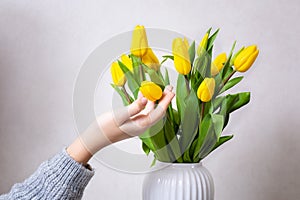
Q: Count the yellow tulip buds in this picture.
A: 10